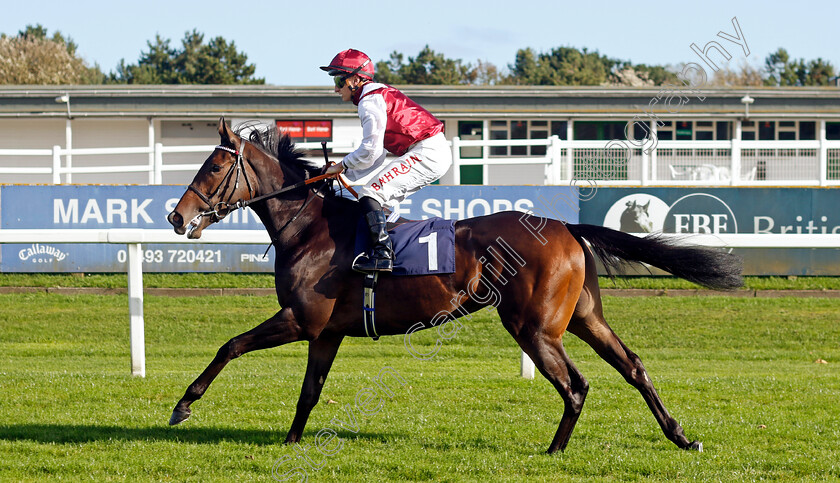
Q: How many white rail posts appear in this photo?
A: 2